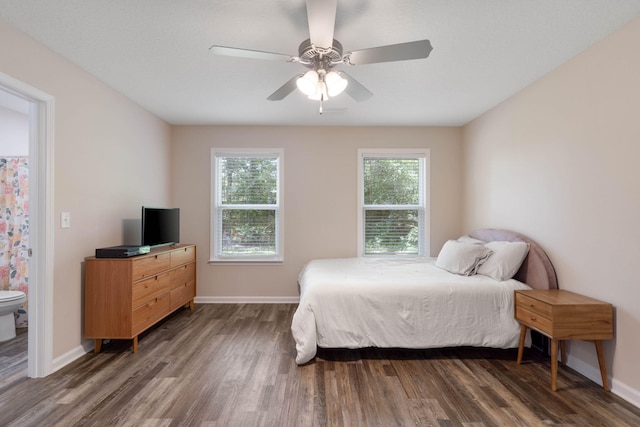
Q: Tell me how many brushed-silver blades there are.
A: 5